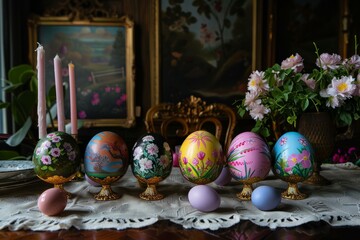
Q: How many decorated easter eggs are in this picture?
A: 6